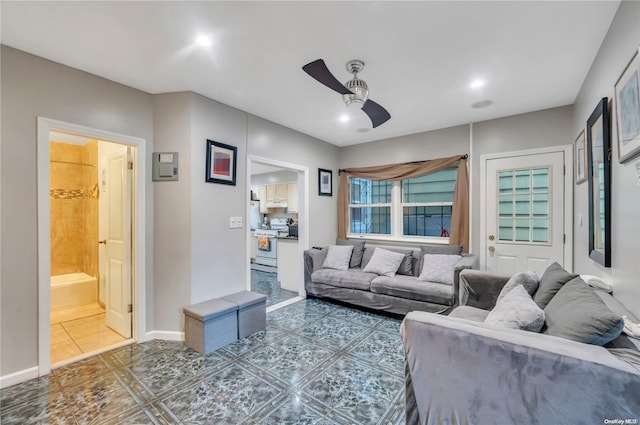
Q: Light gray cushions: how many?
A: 5